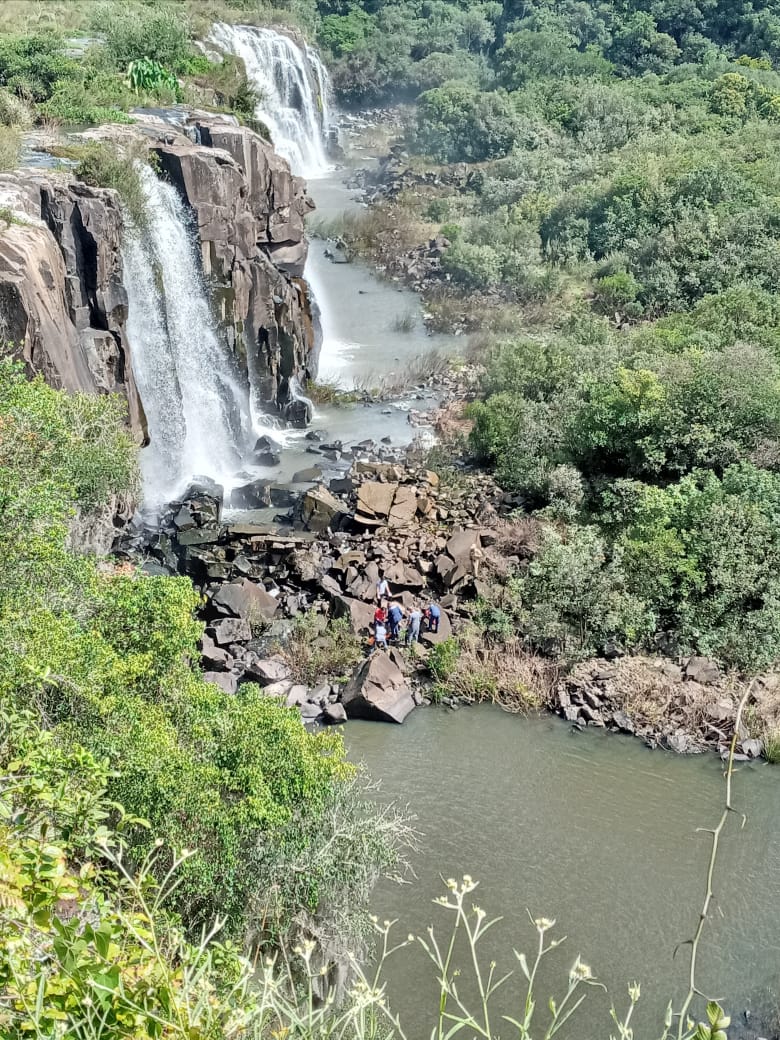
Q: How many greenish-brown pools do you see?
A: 1